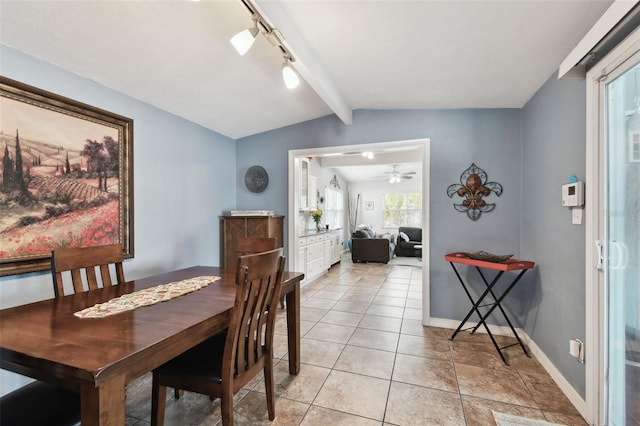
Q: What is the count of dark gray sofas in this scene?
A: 2